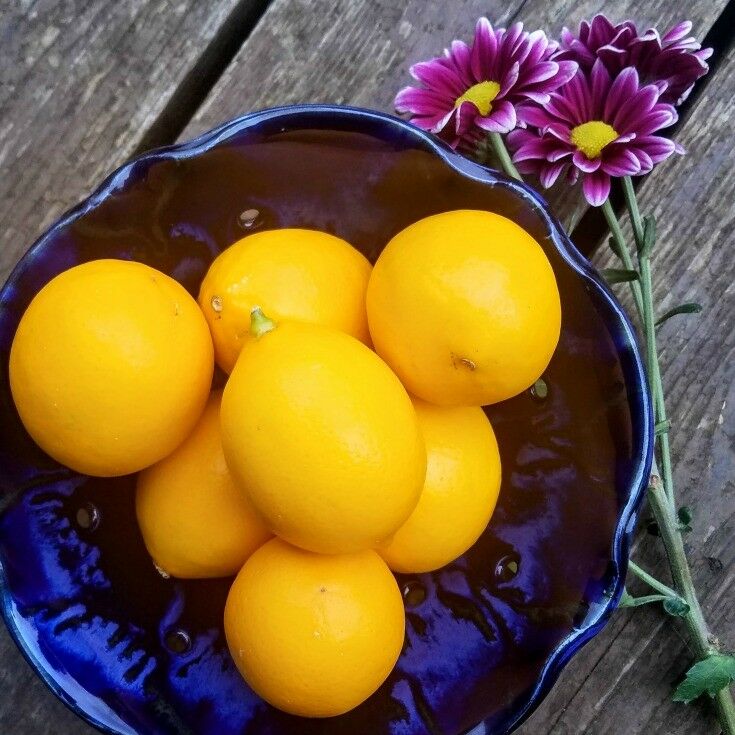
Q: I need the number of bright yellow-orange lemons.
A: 7